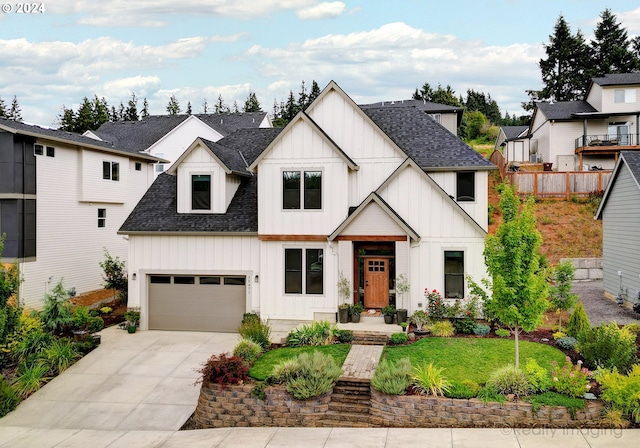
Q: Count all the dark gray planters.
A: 4